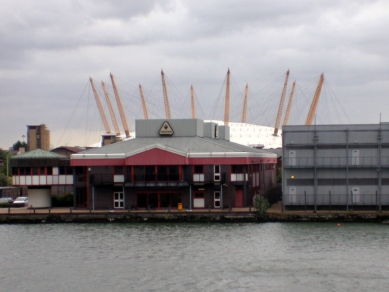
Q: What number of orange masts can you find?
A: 11